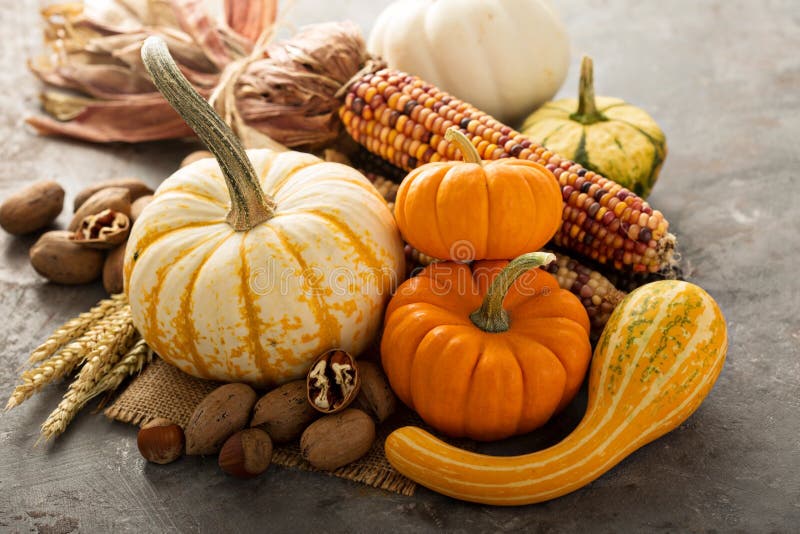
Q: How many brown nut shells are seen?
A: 15